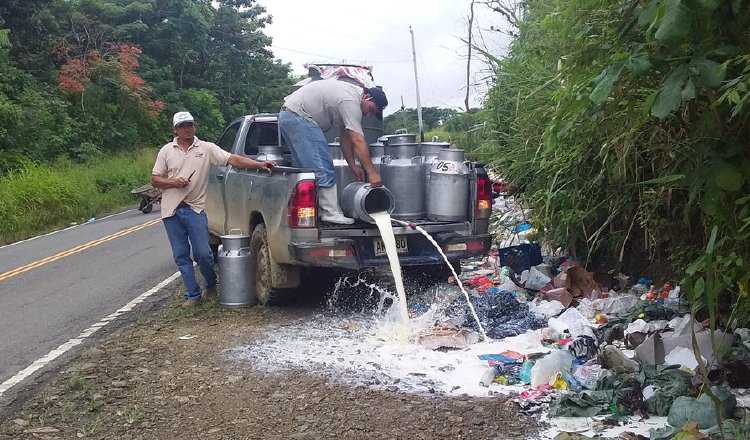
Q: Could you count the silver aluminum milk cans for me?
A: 8